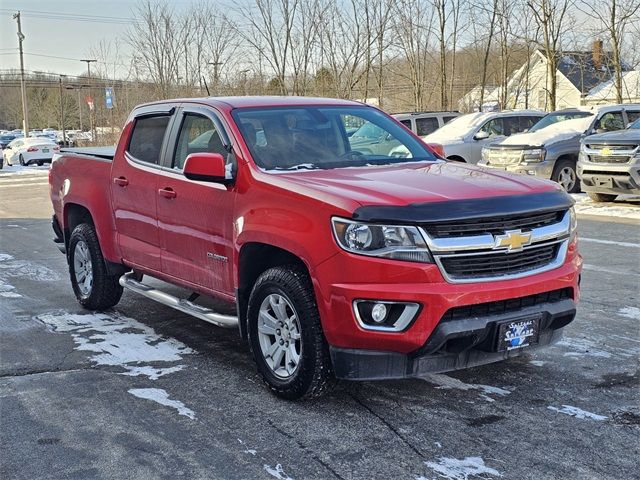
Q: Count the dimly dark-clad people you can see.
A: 0